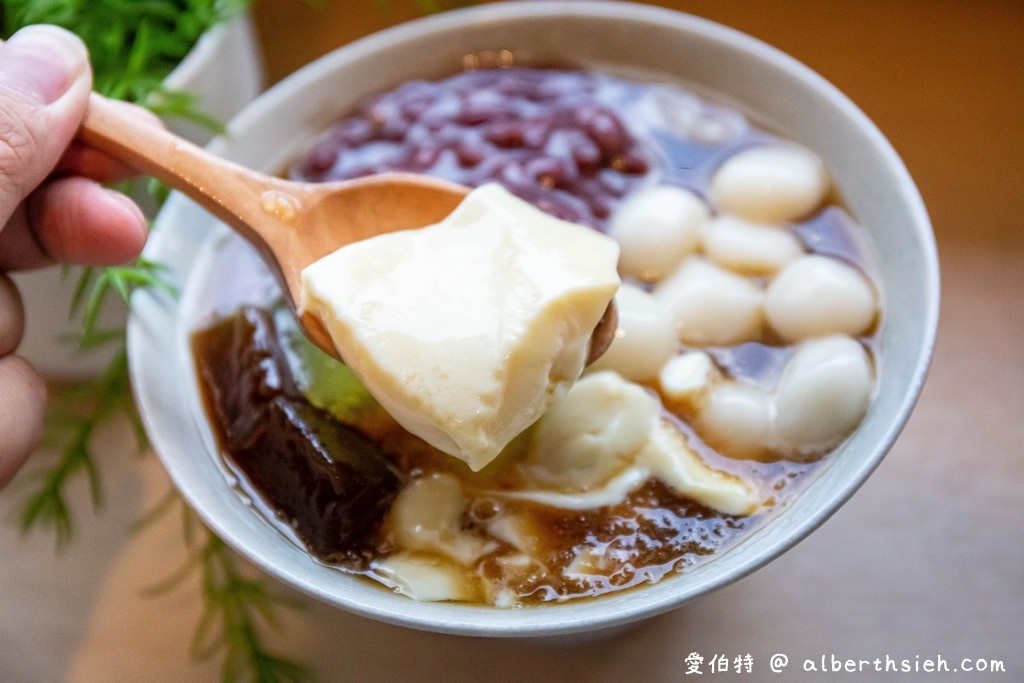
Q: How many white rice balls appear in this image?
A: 8